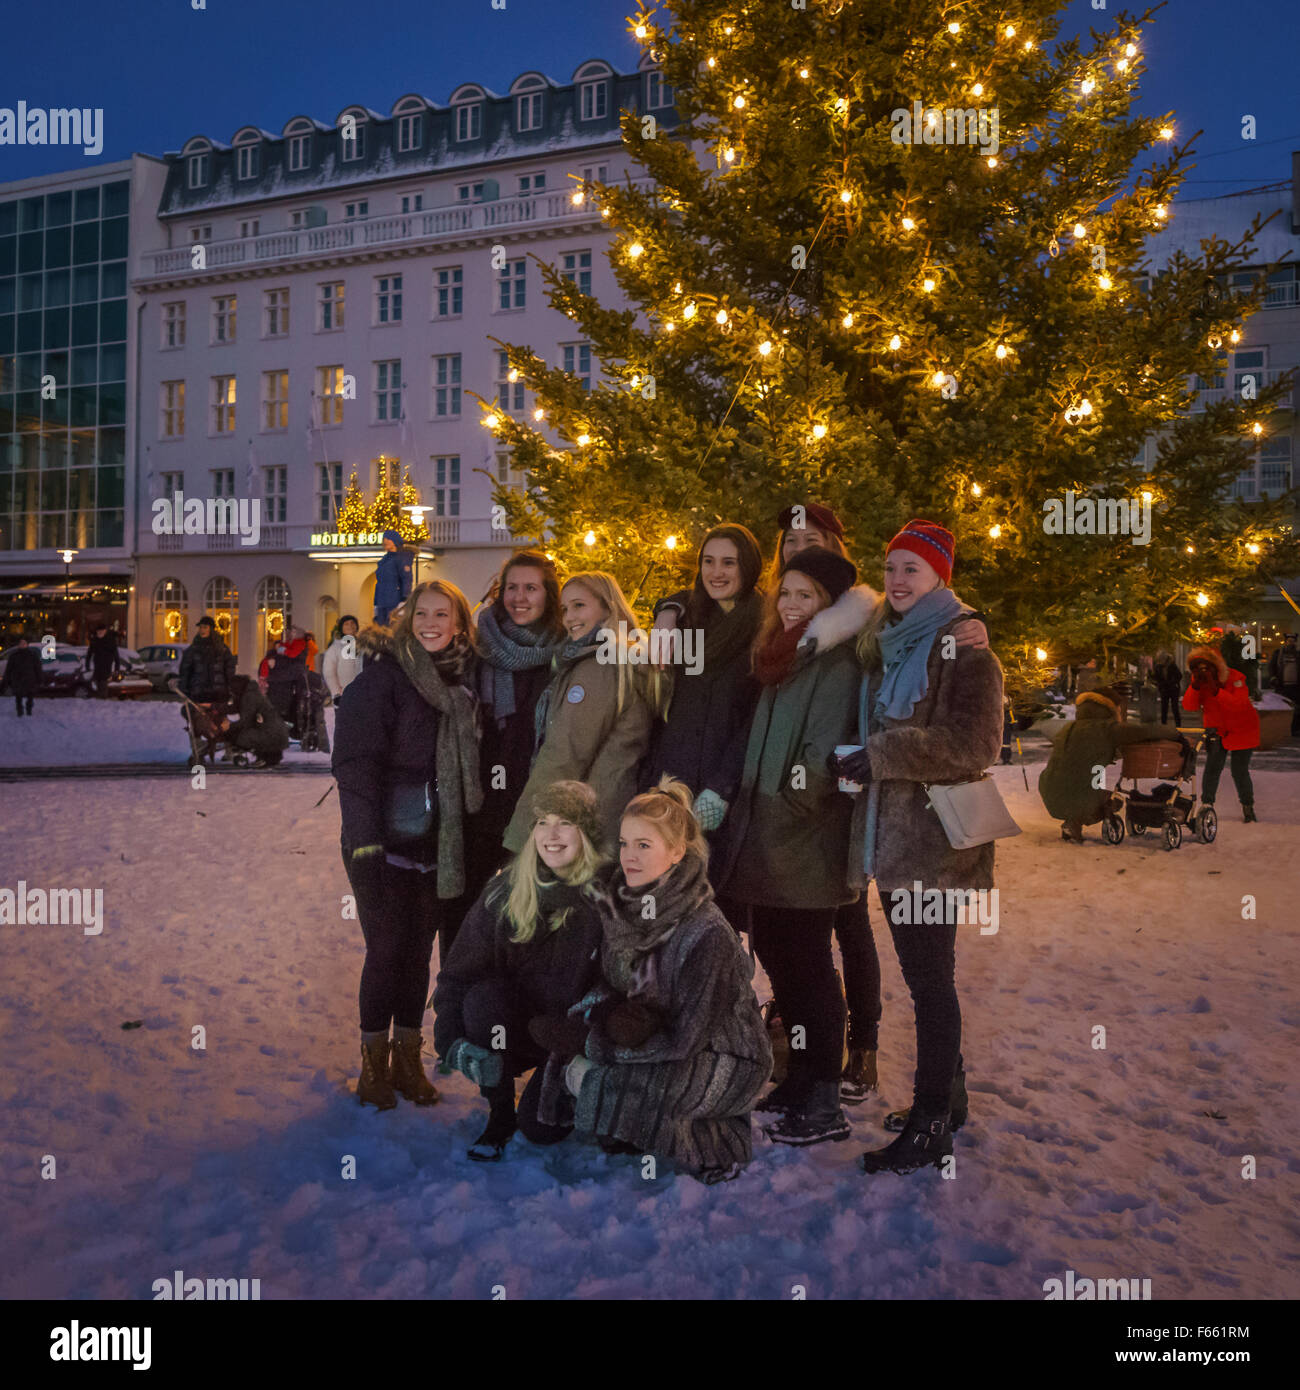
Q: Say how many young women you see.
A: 9